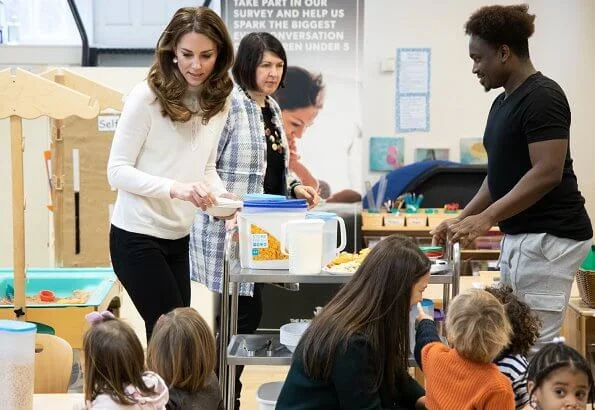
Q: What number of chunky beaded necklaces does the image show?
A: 1